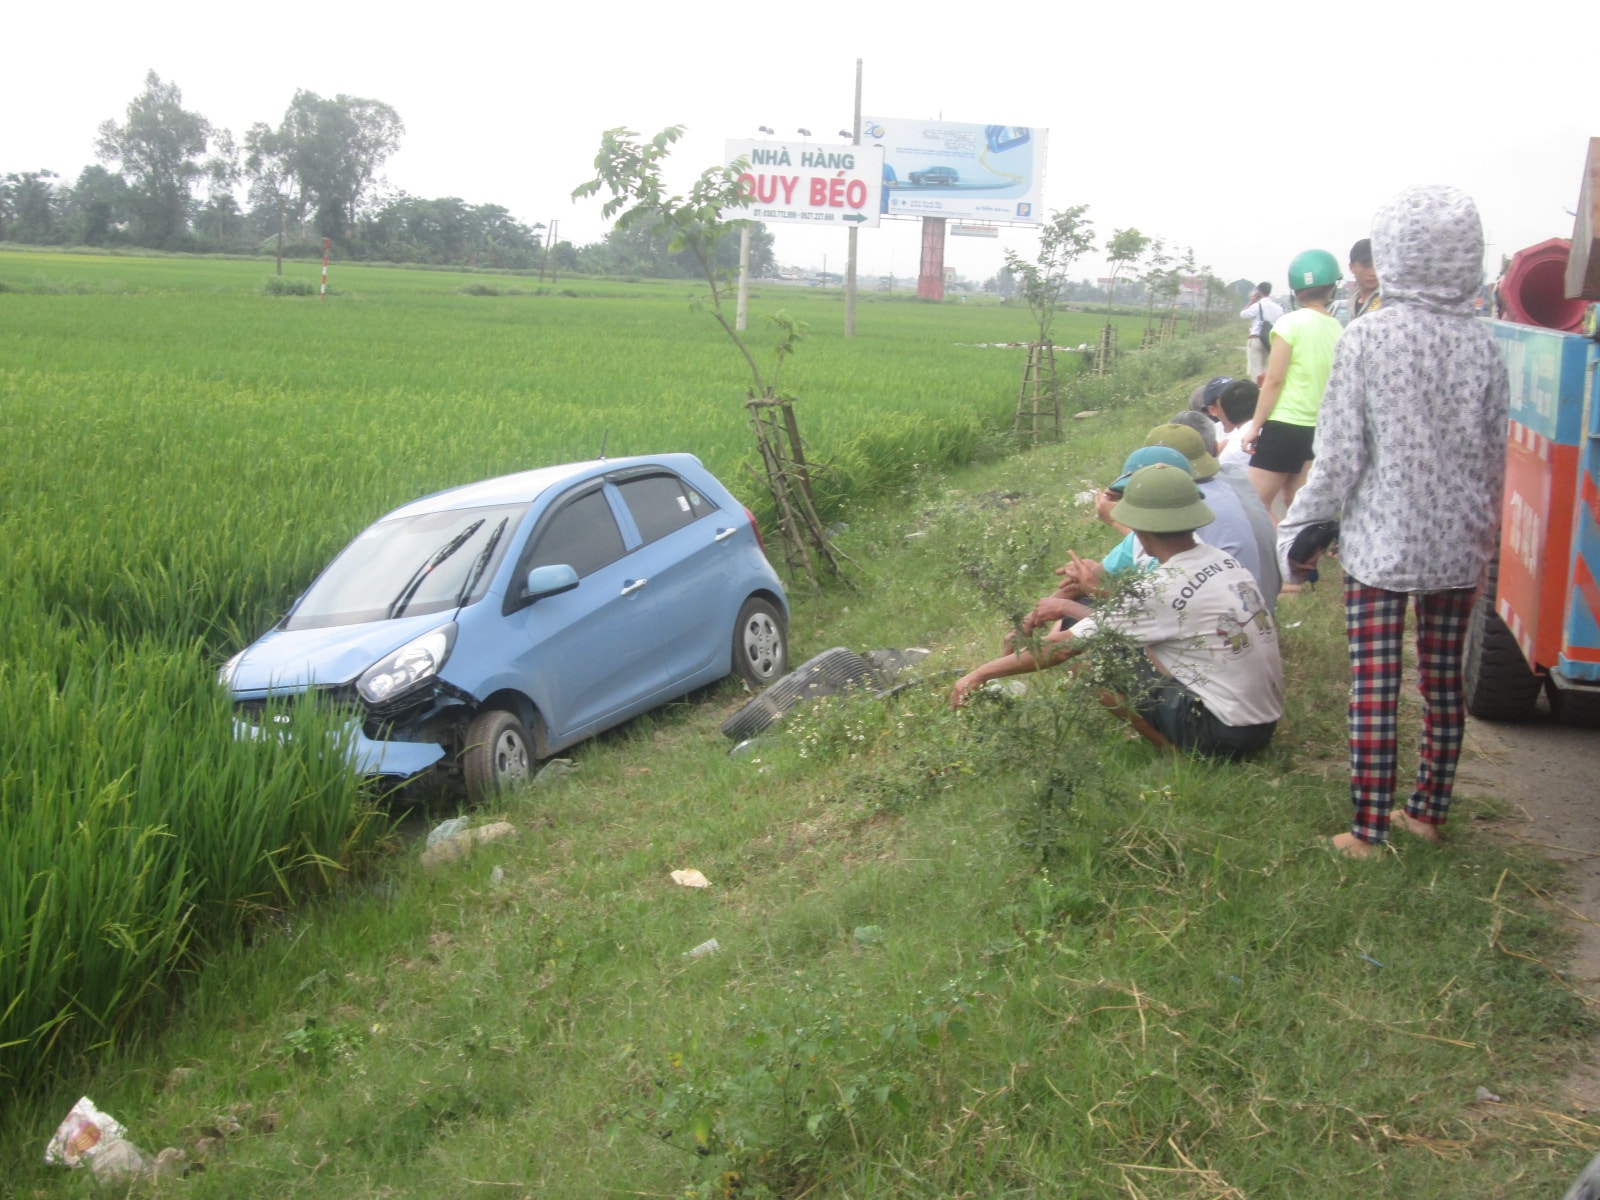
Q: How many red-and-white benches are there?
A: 0